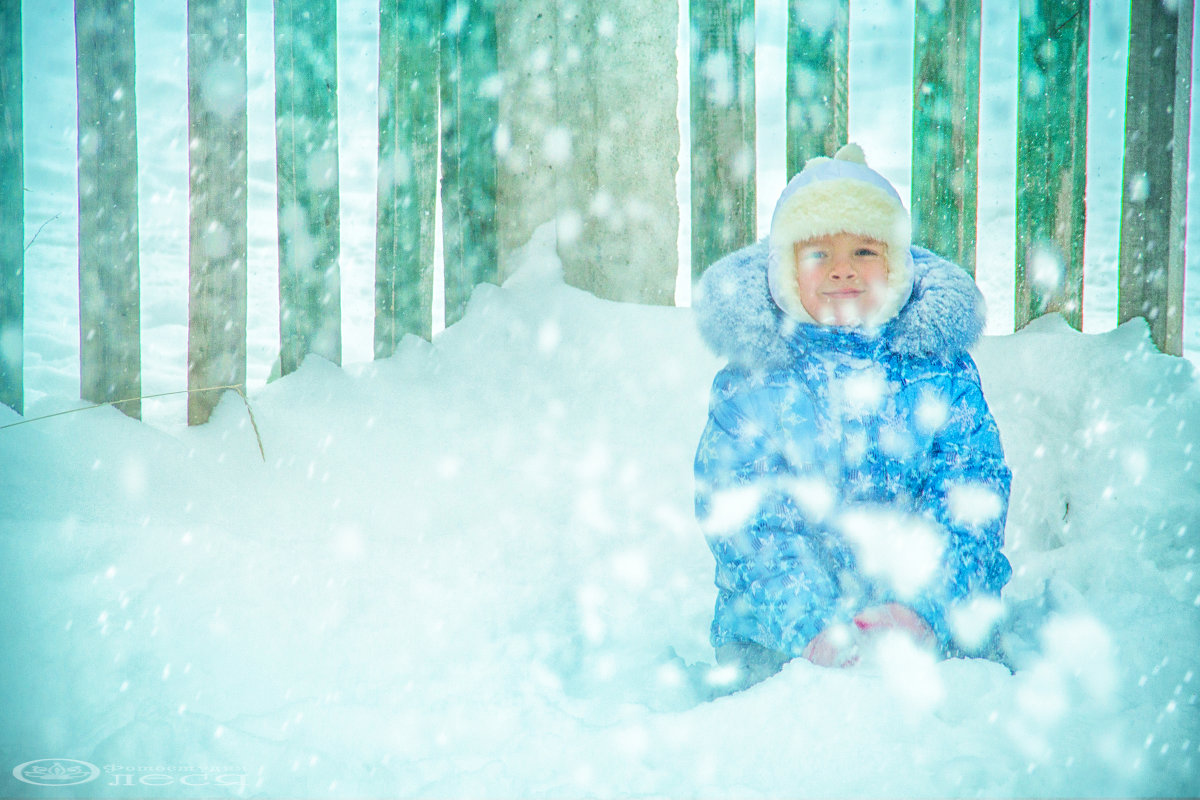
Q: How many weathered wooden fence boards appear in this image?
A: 11